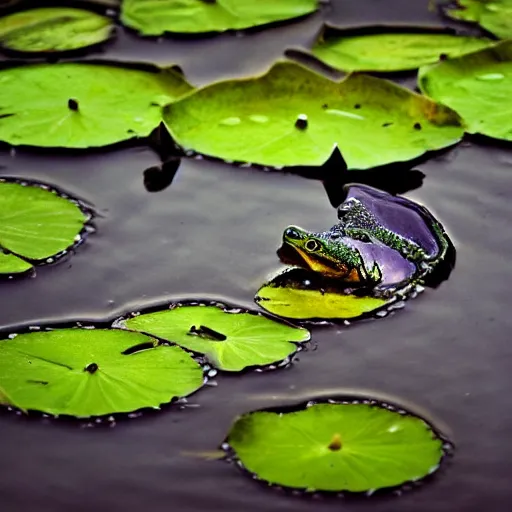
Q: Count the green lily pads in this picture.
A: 12